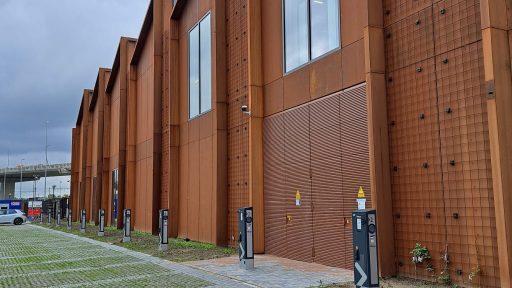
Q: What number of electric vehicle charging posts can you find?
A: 10